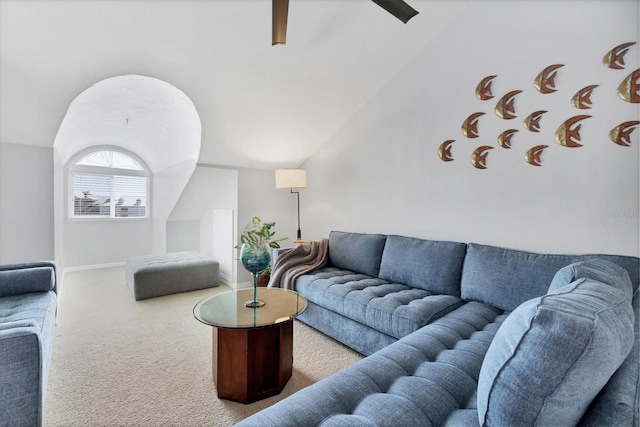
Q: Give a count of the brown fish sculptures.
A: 14